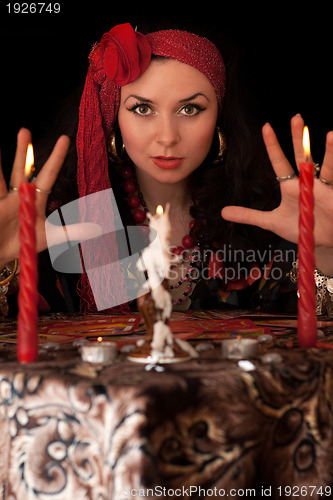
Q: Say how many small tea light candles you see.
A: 2